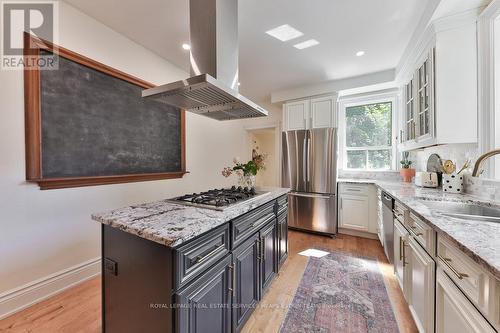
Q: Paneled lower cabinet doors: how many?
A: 8